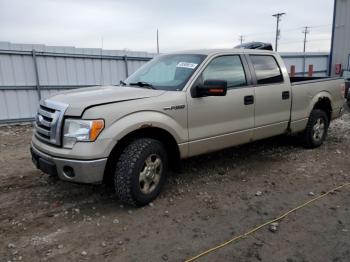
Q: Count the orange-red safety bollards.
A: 2